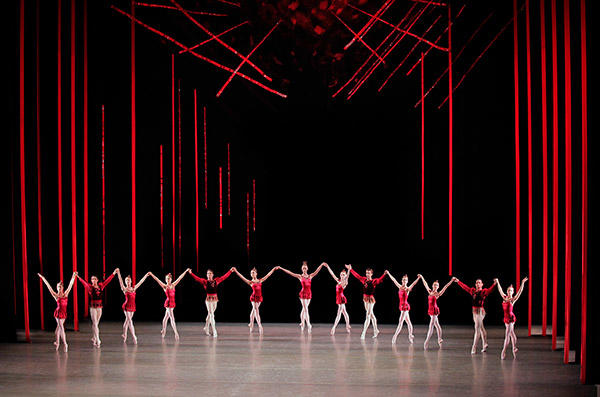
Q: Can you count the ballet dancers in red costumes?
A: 13